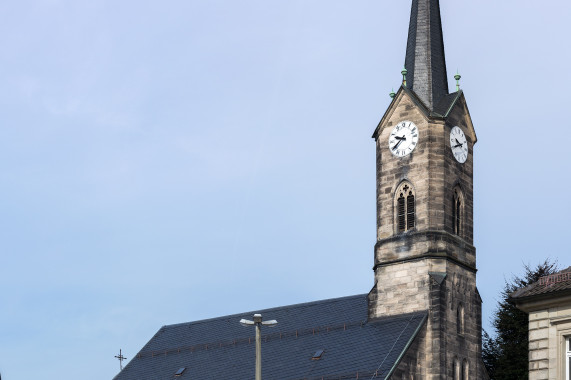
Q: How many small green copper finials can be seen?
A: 3